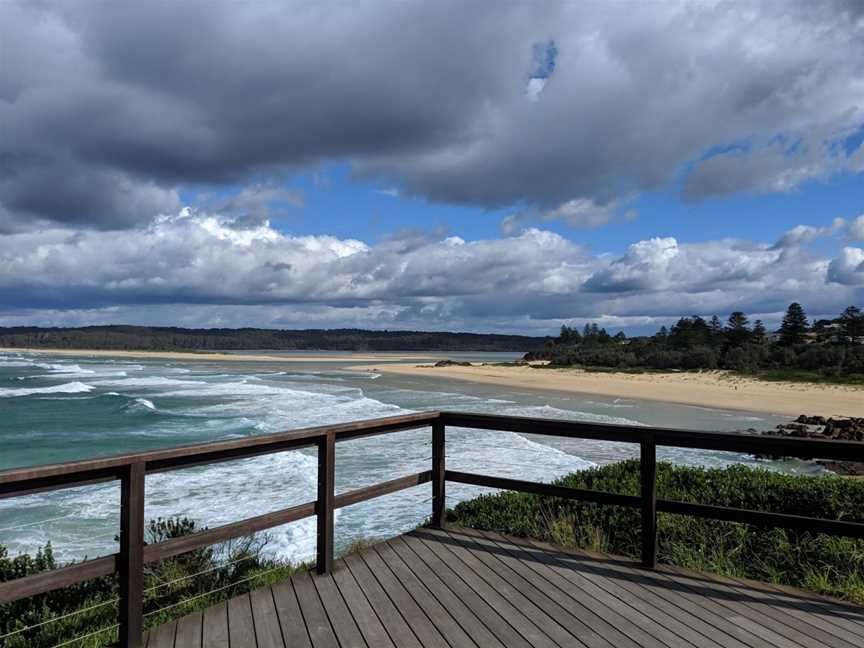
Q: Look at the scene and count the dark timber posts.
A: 4